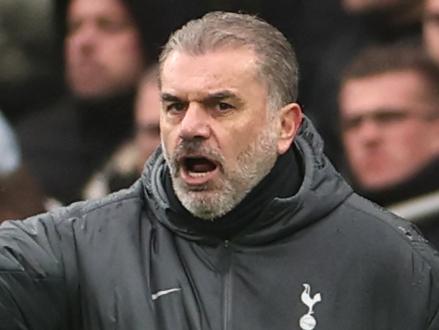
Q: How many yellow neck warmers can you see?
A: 0